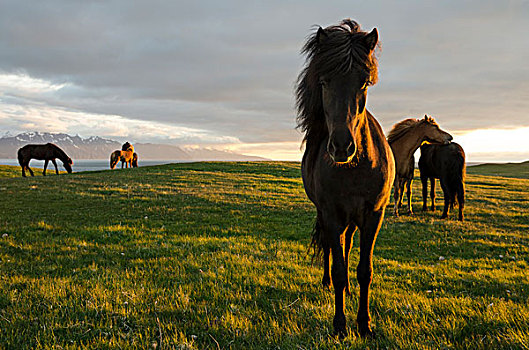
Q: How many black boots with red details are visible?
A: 0